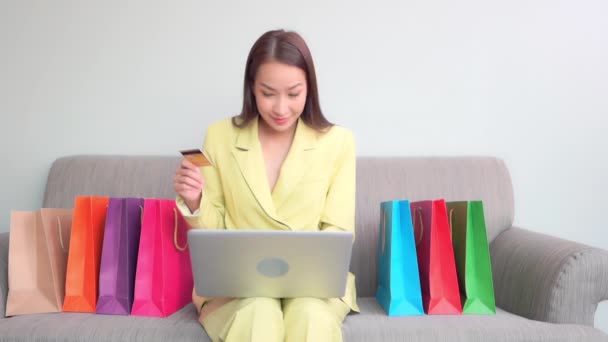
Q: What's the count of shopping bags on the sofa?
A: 7